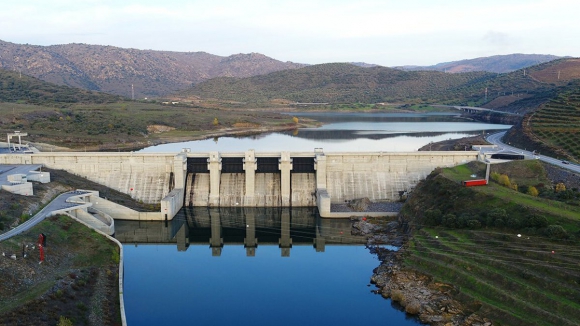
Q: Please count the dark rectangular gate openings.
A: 4